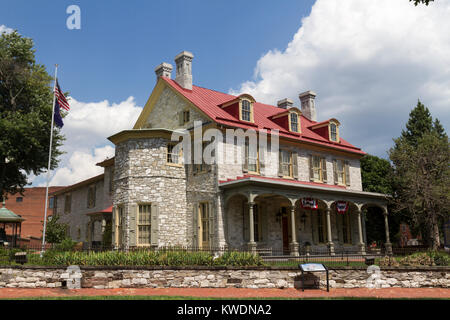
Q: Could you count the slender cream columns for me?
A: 5